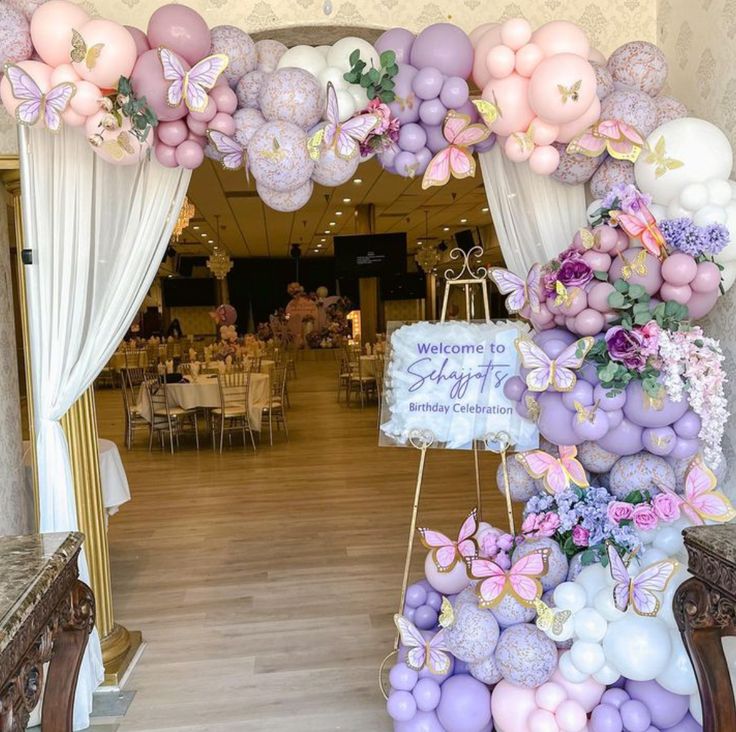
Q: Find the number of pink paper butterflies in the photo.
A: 7